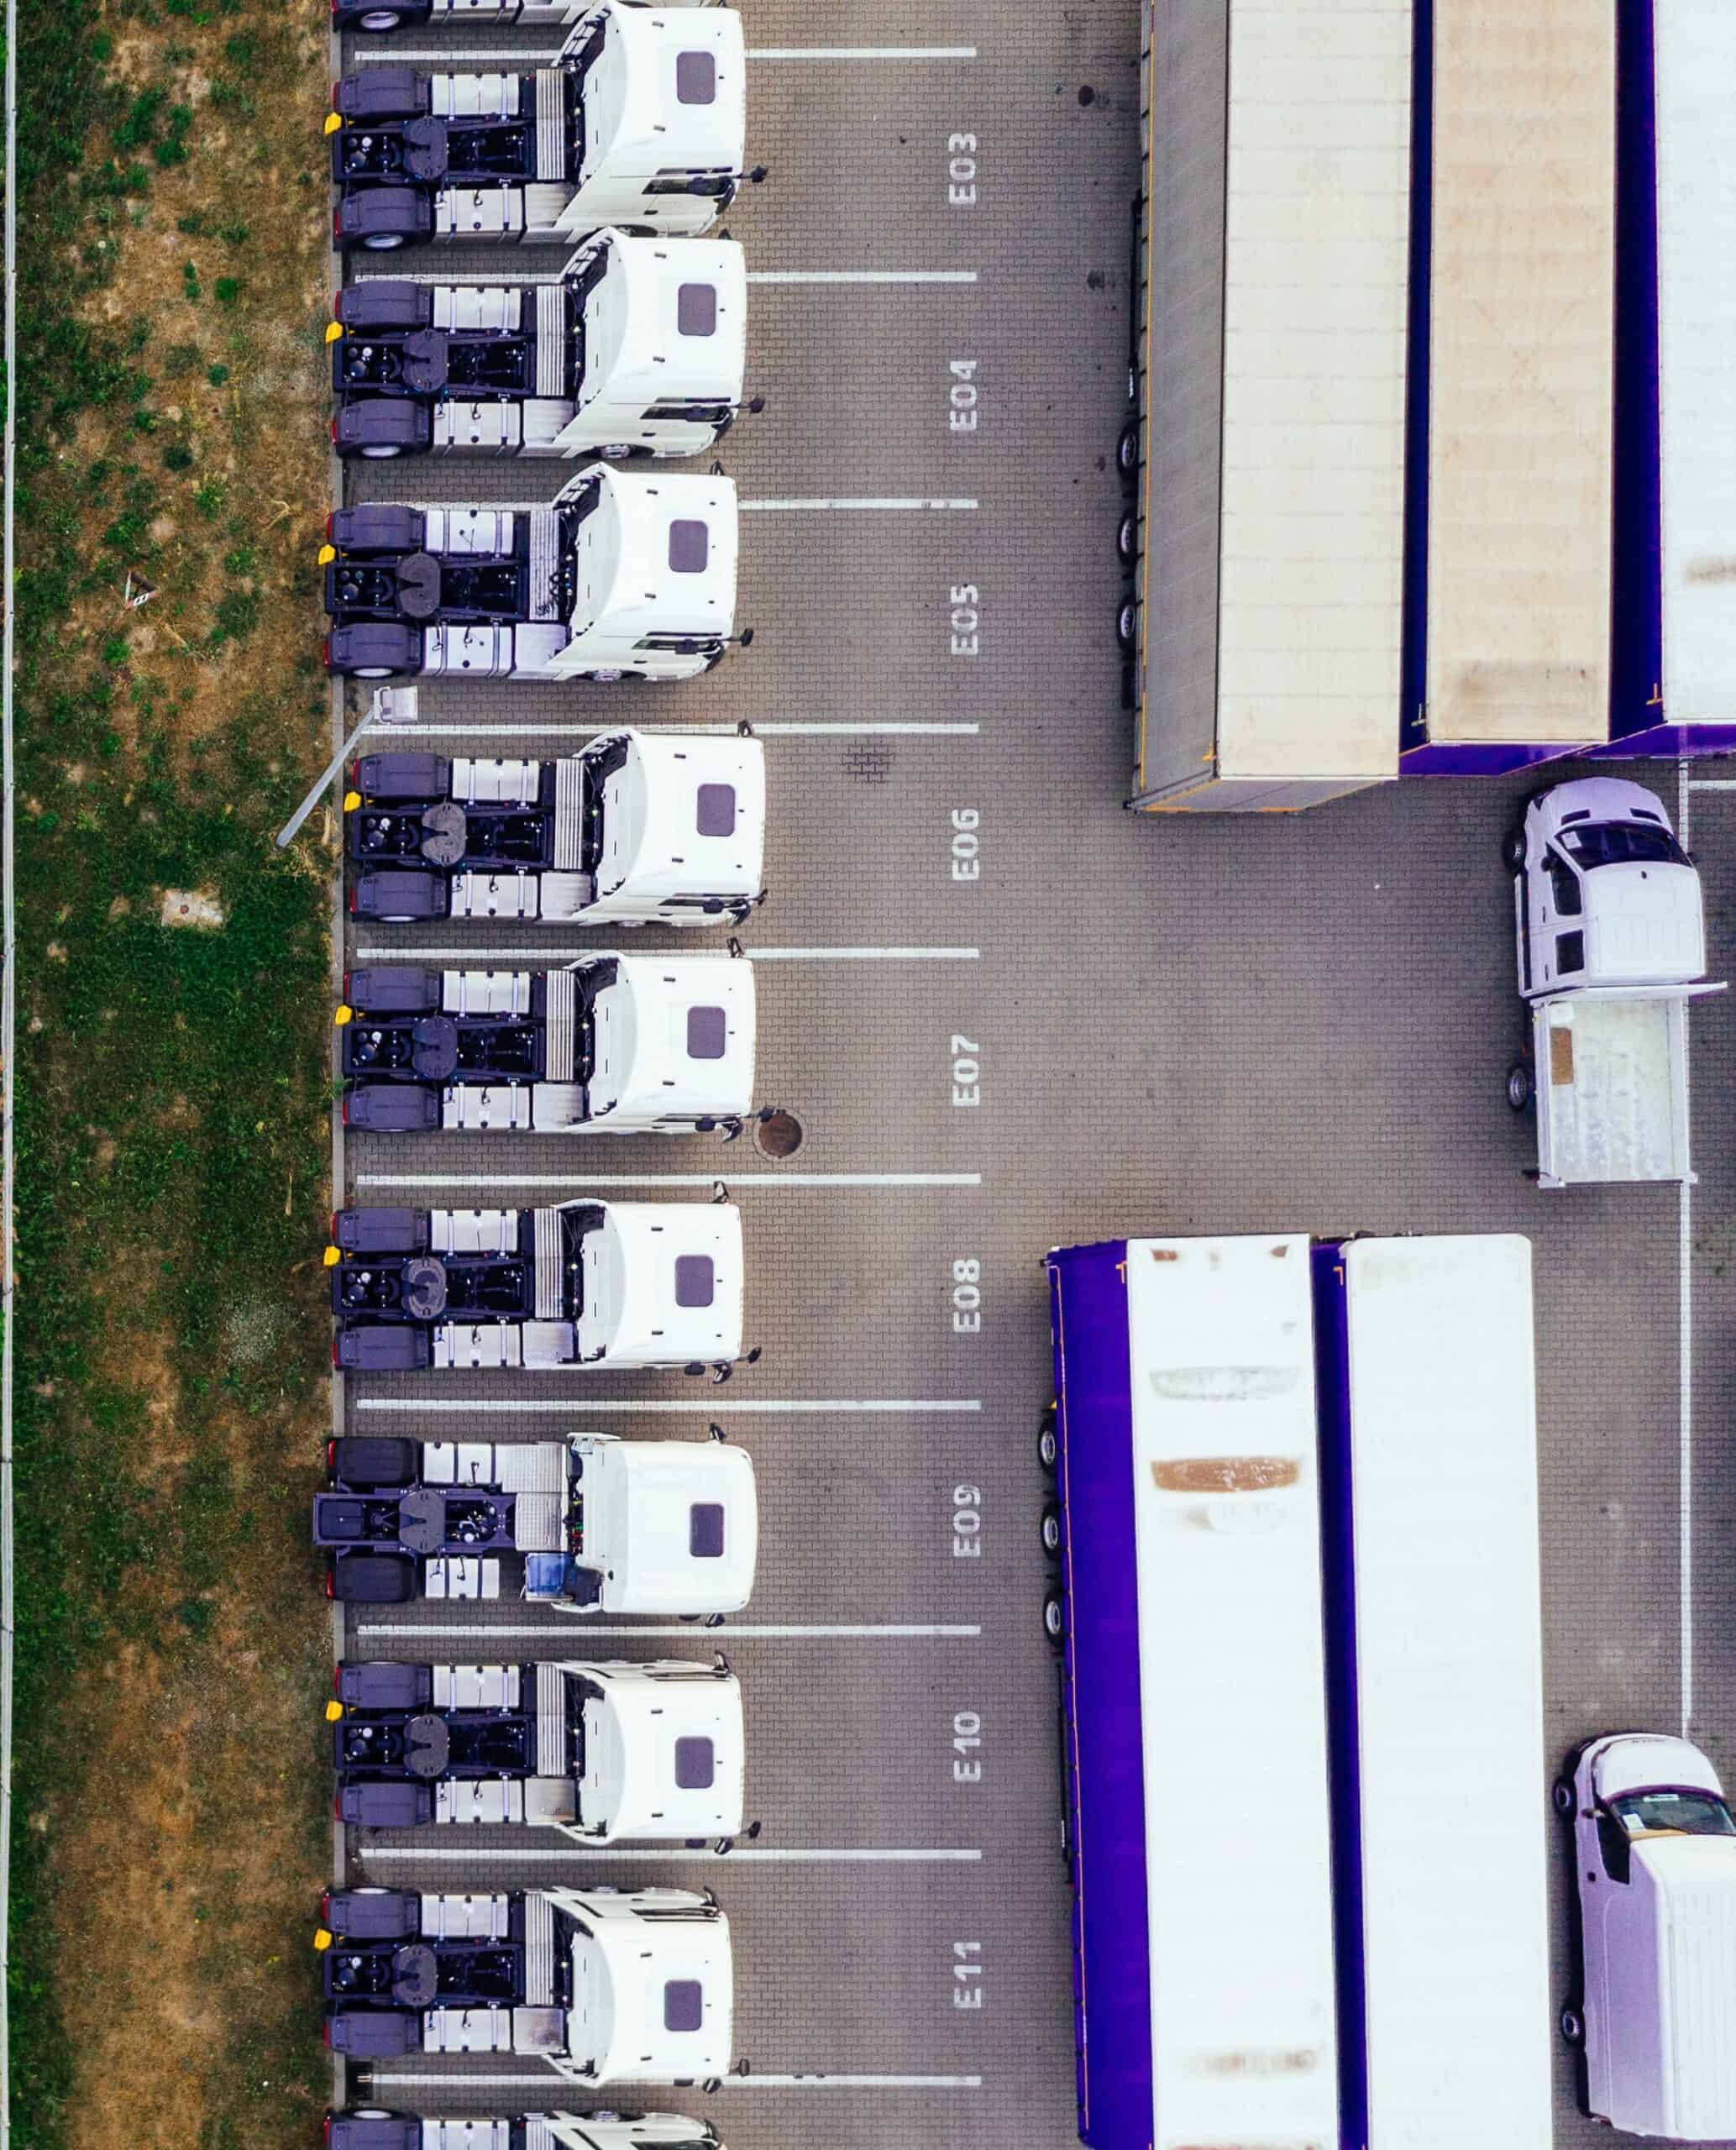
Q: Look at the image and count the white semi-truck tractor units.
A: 11